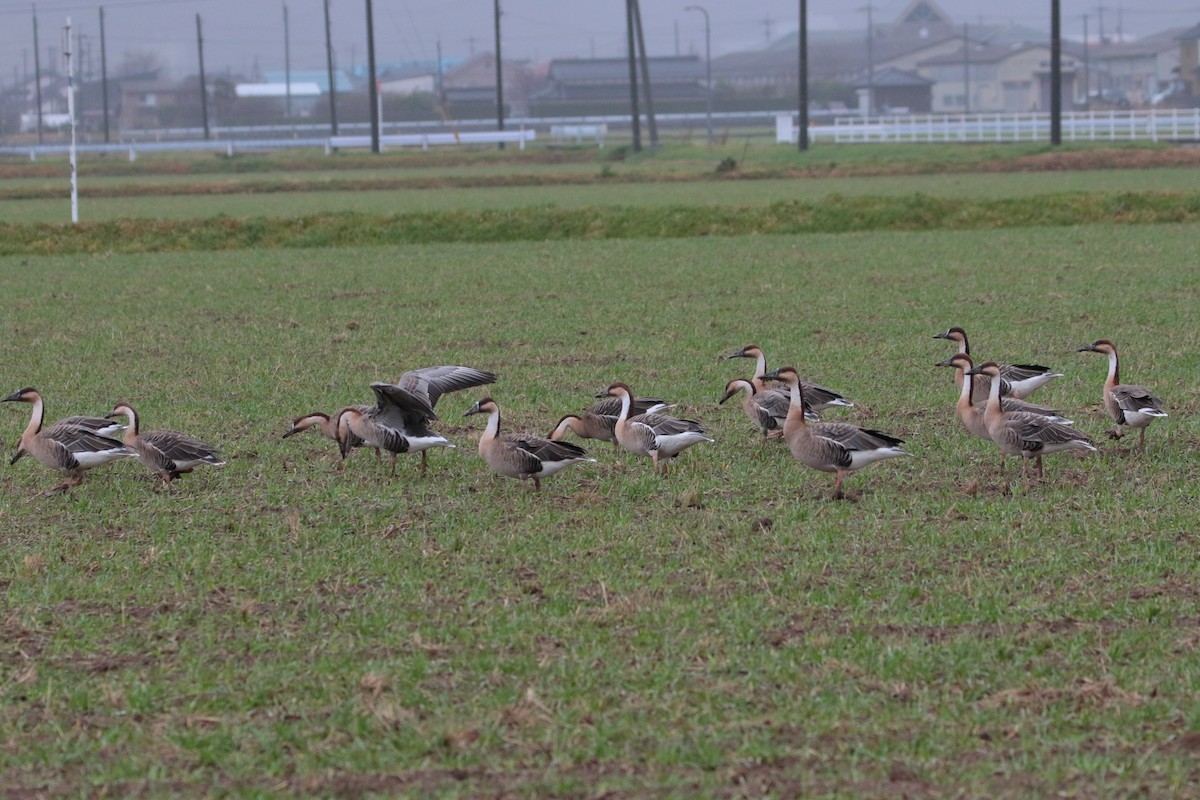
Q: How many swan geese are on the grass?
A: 15